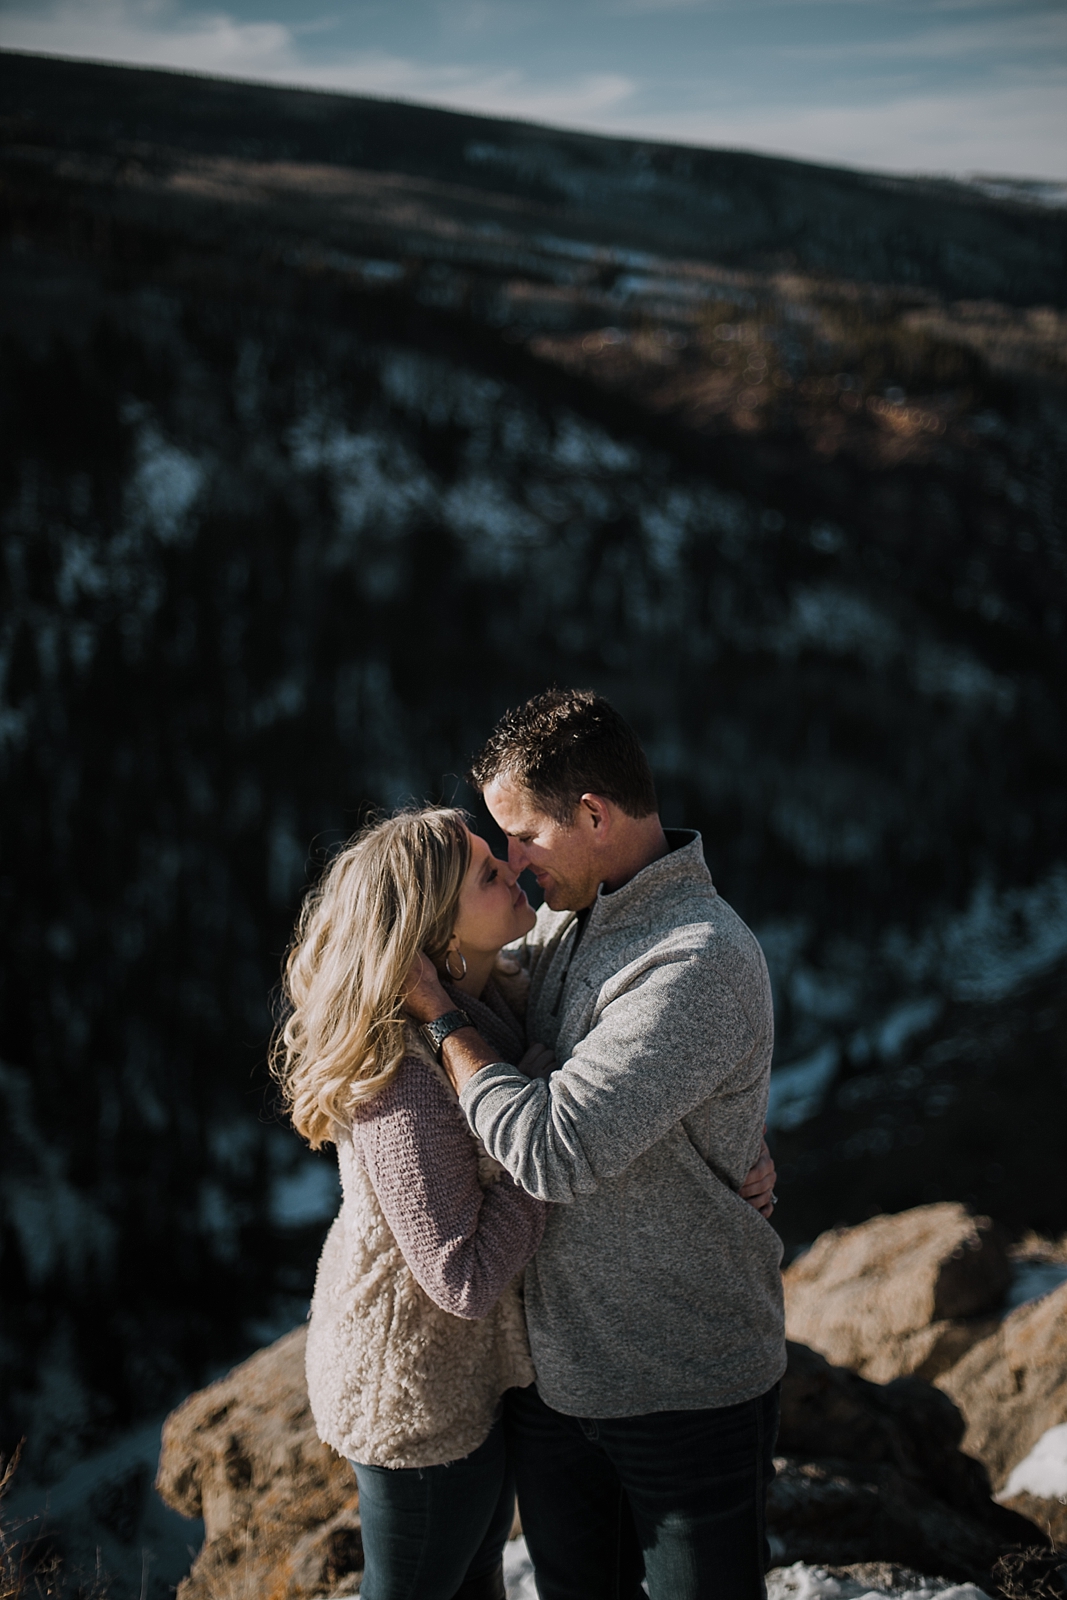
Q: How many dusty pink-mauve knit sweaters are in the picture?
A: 1